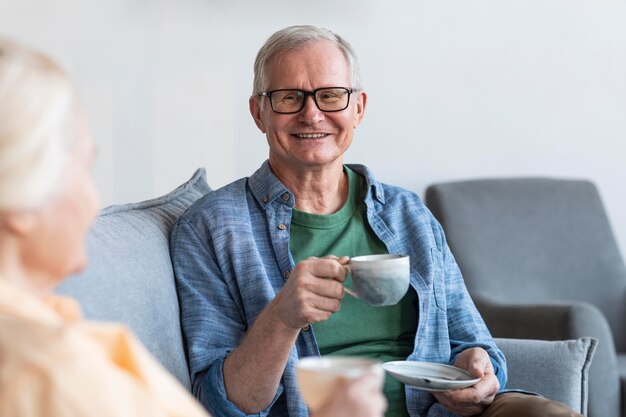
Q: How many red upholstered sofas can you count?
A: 0